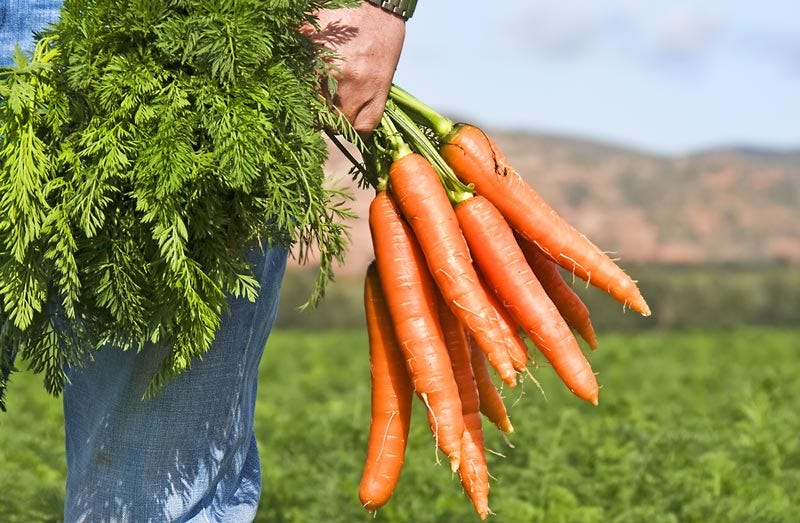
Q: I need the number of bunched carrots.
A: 9